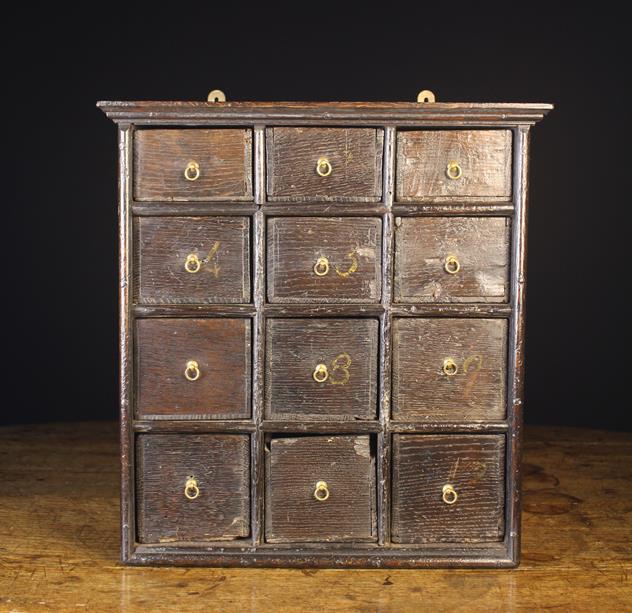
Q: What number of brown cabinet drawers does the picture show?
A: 12